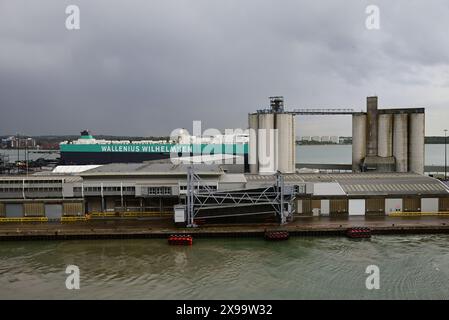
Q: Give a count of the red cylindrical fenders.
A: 3